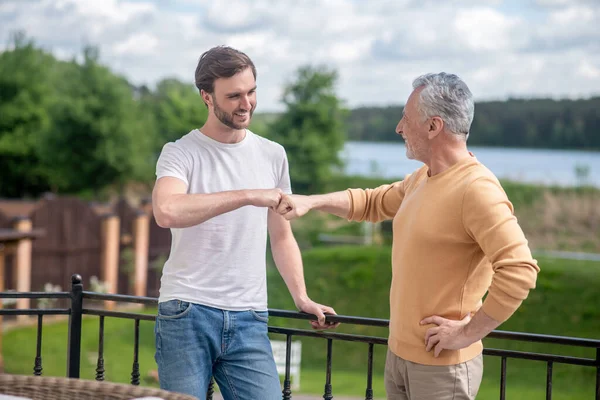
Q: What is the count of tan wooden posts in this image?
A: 3